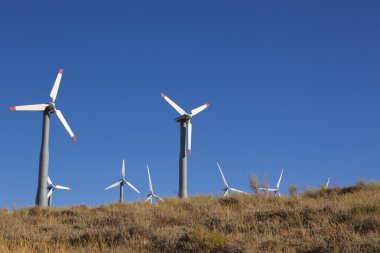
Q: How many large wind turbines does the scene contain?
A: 2